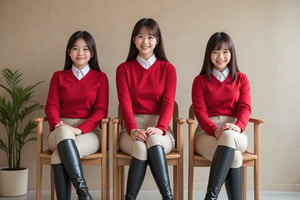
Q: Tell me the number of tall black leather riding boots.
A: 6